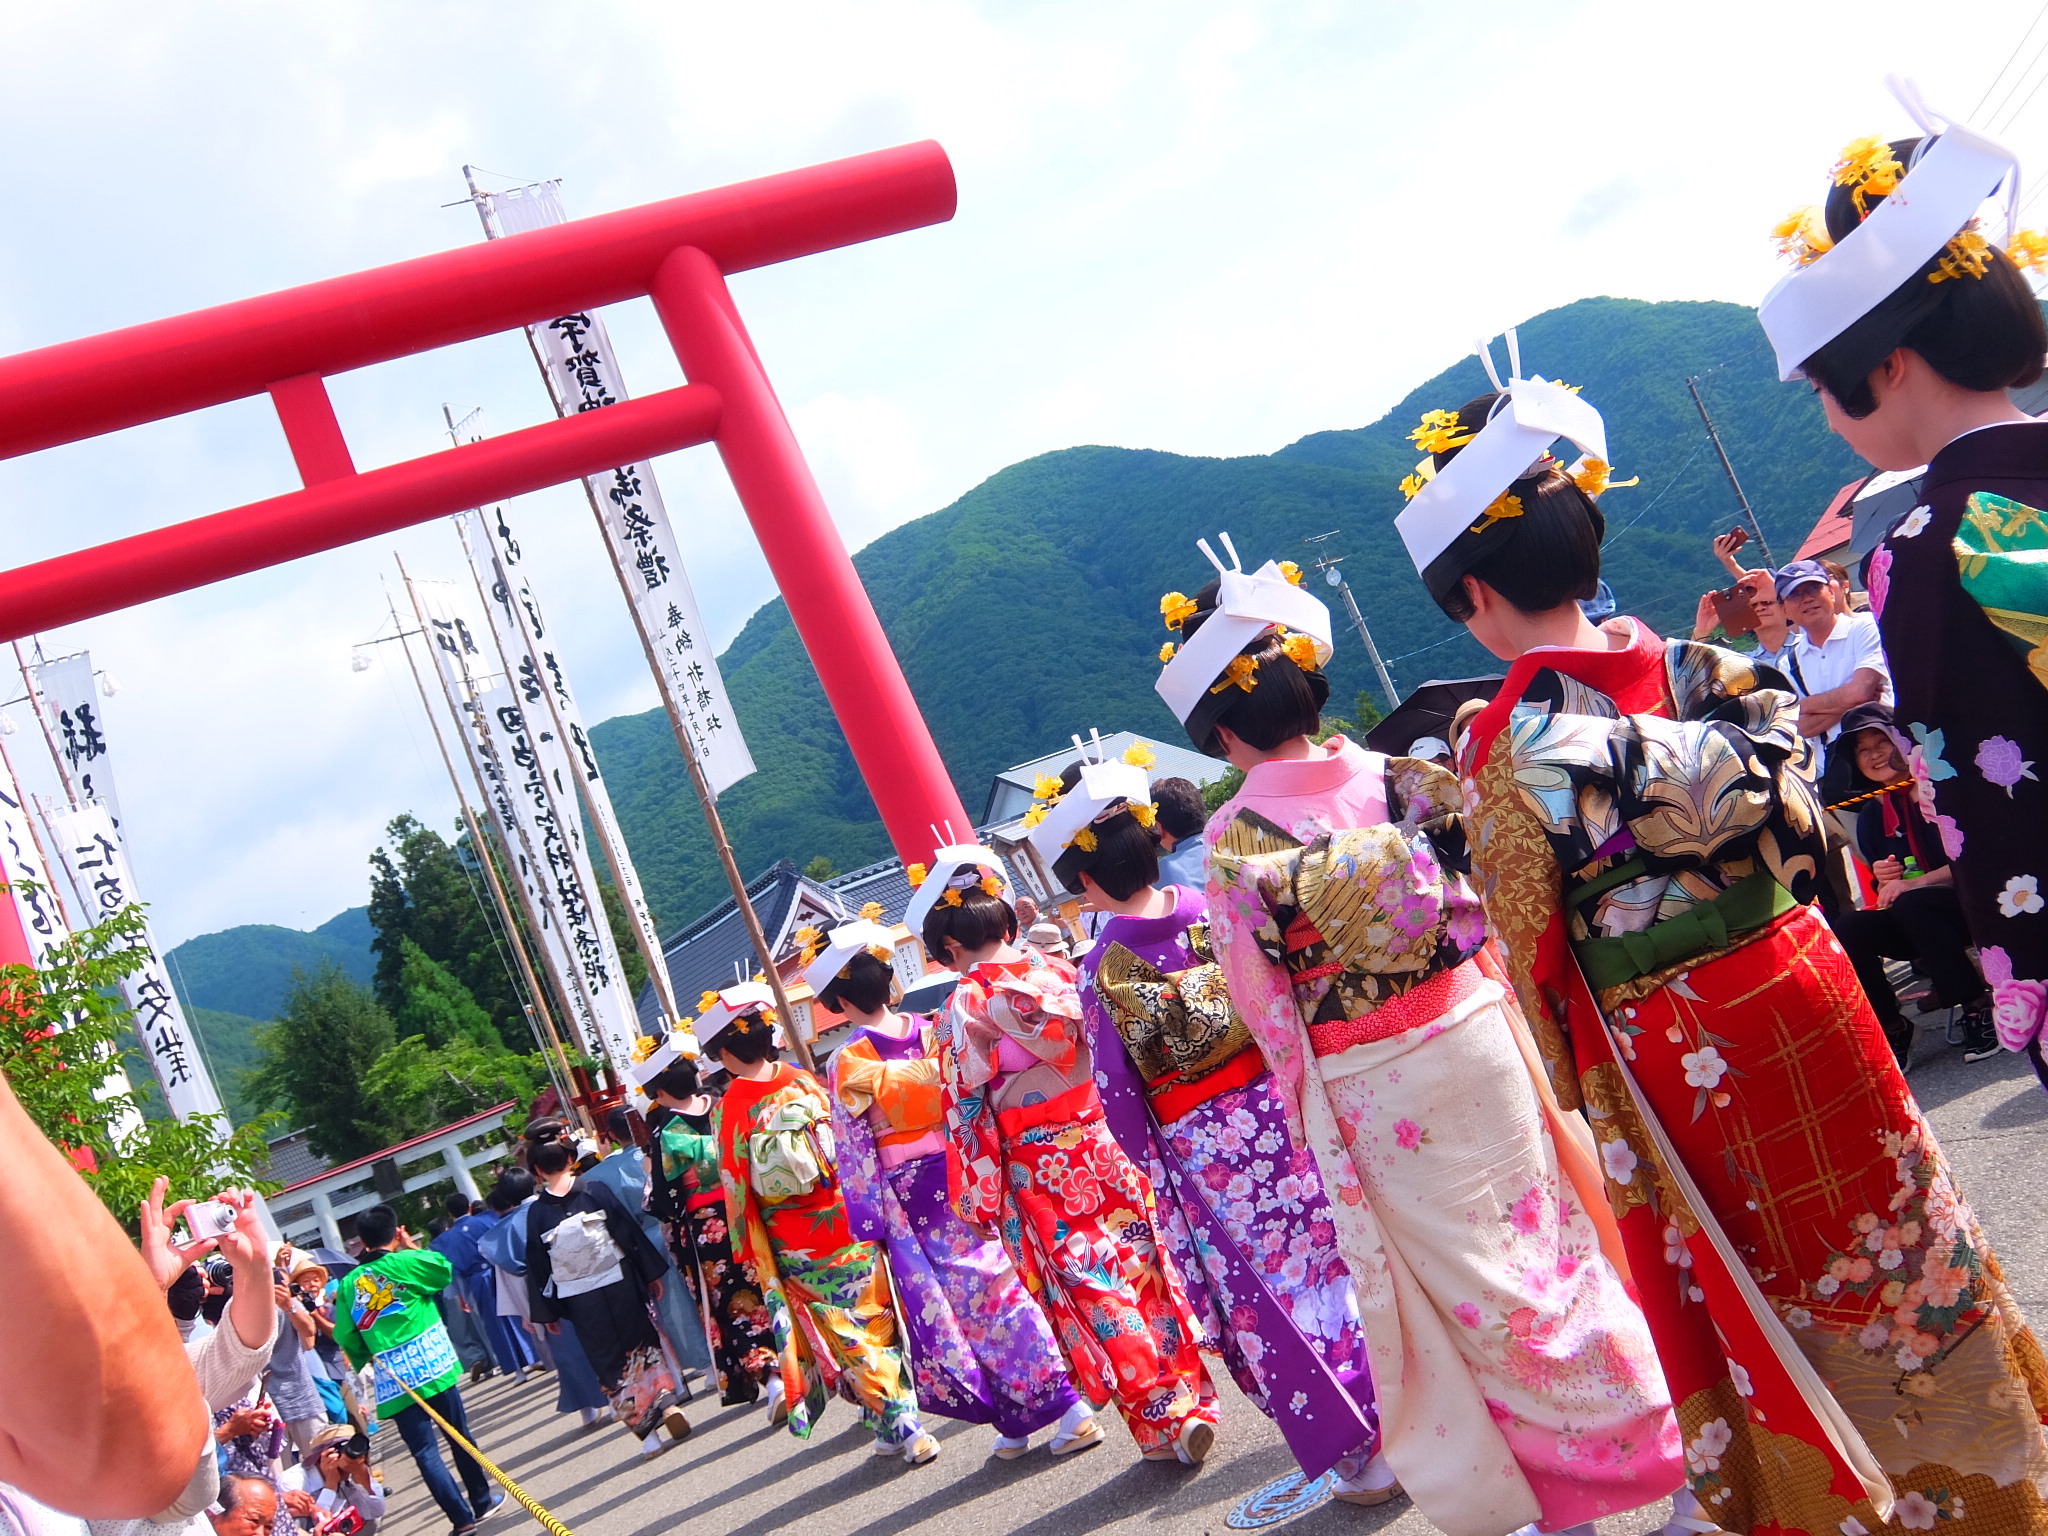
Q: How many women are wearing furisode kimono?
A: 8